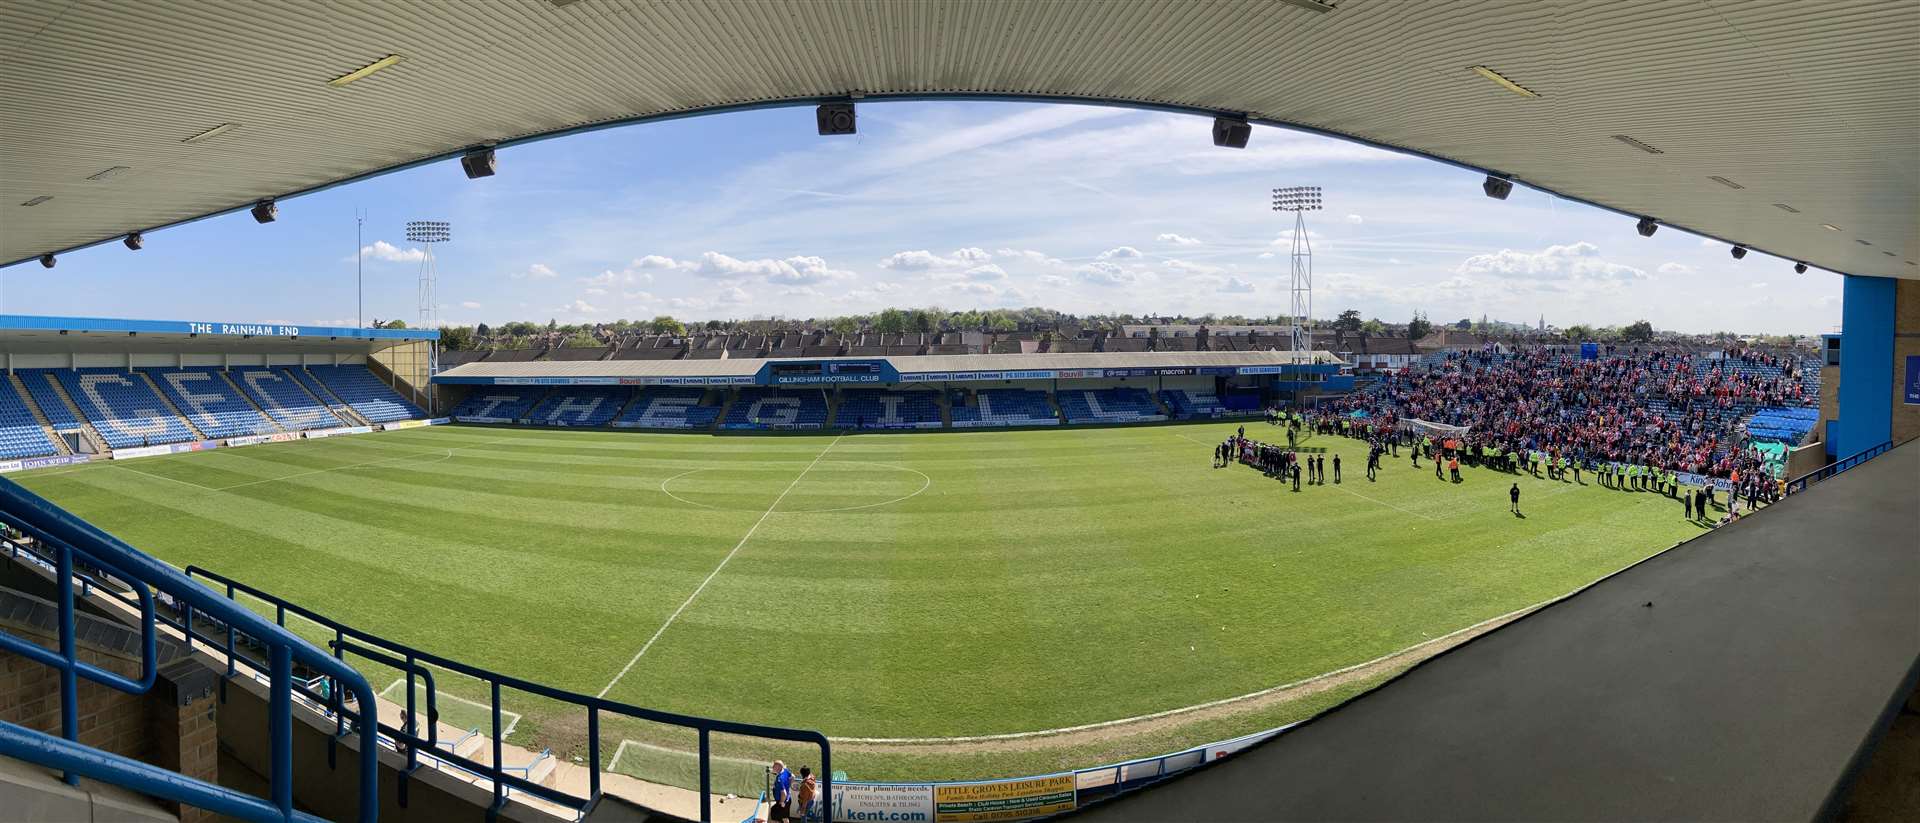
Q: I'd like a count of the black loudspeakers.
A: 10